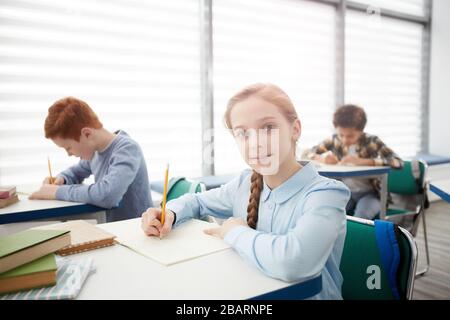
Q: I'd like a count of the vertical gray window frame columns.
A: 3